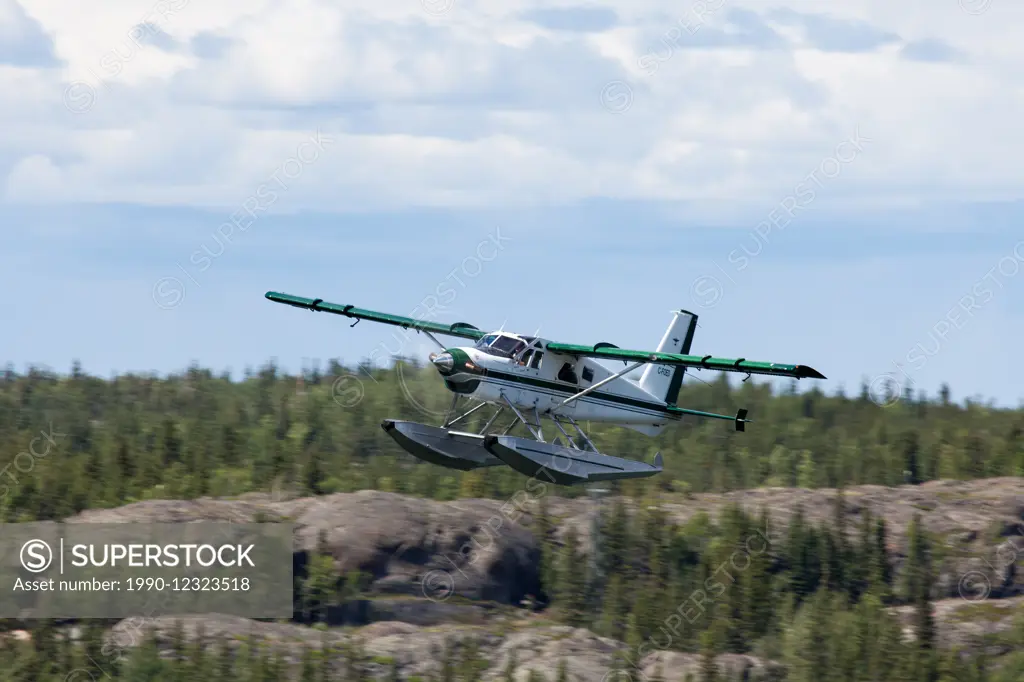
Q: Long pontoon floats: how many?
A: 2